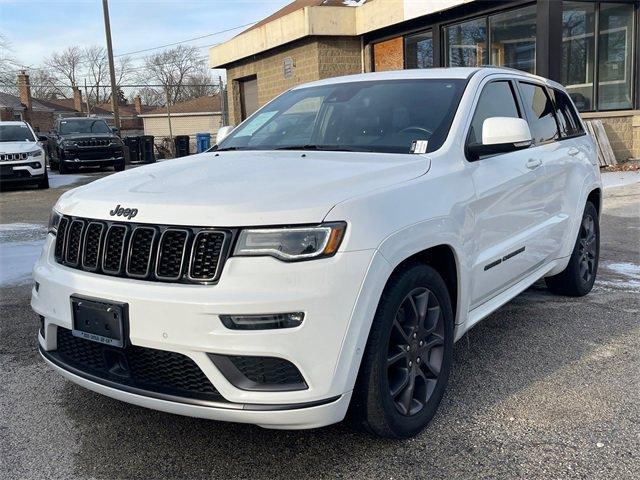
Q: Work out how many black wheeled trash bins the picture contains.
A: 3